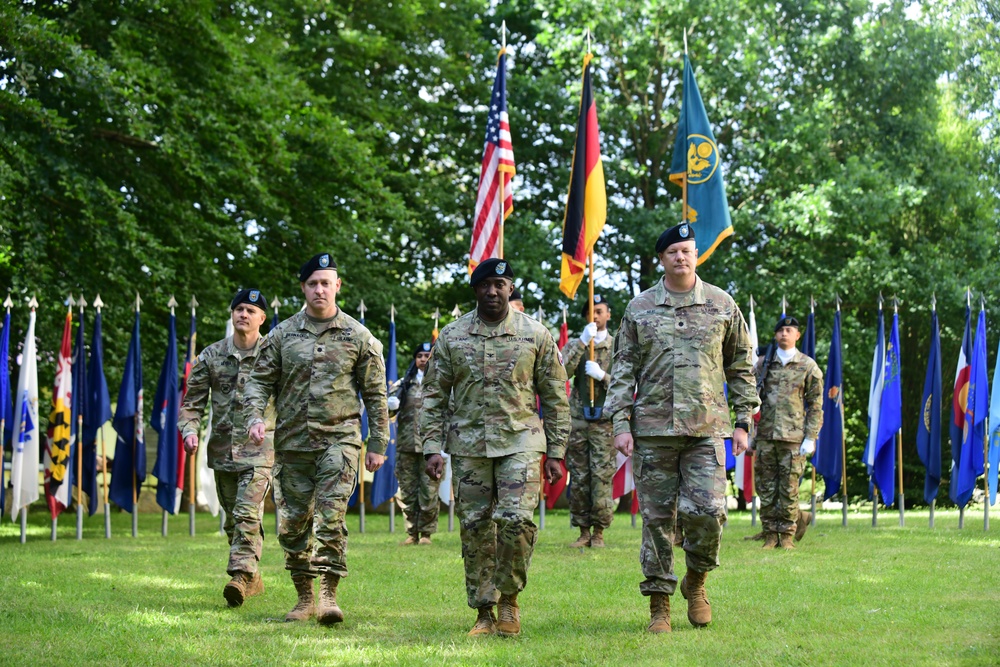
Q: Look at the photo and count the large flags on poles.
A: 3